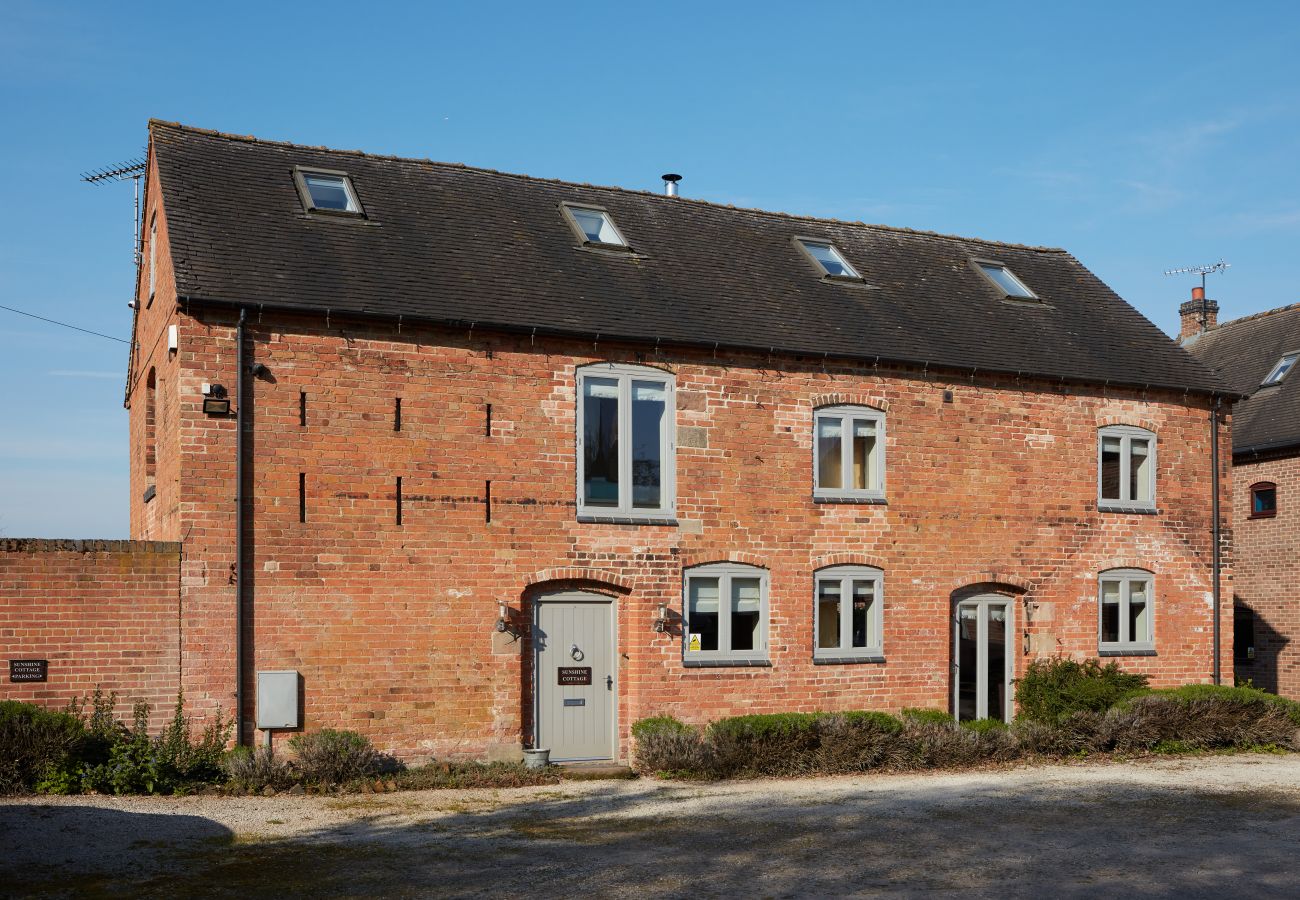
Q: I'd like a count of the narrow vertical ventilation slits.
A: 6